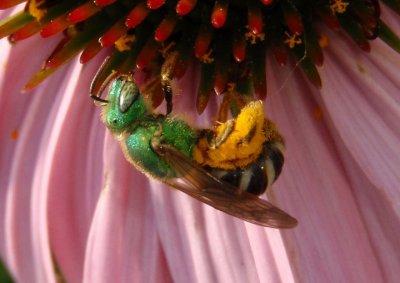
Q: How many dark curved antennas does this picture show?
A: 2